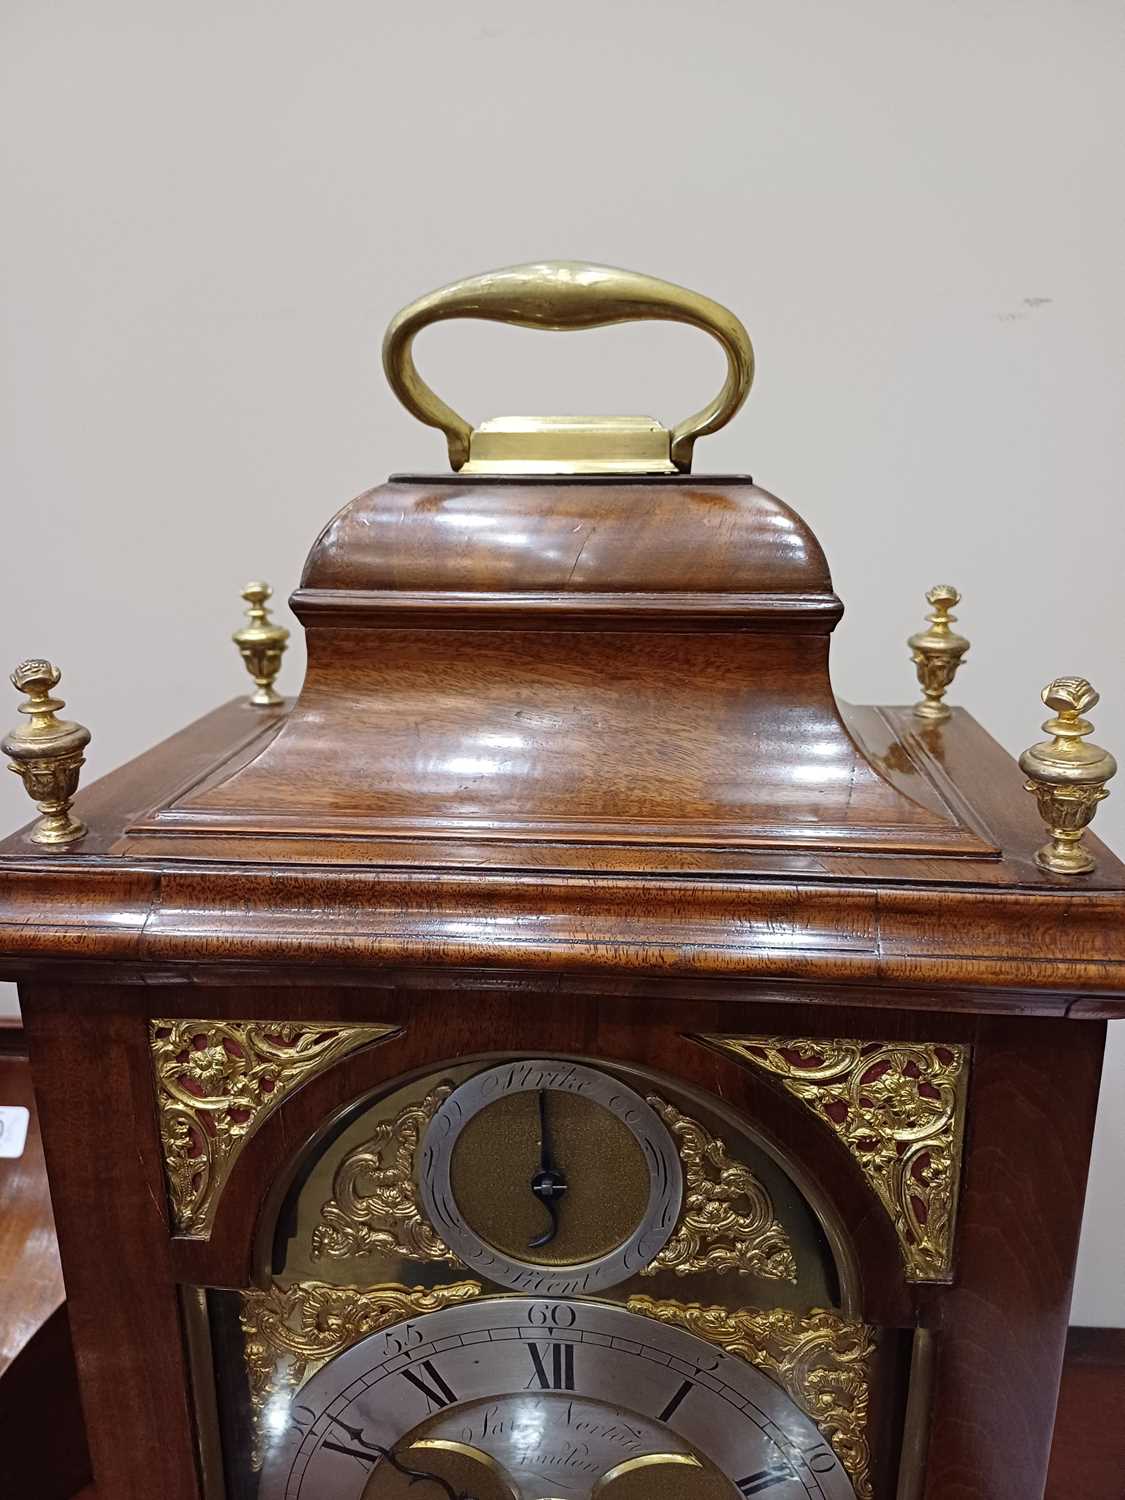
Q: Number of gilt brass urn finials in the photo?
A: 4